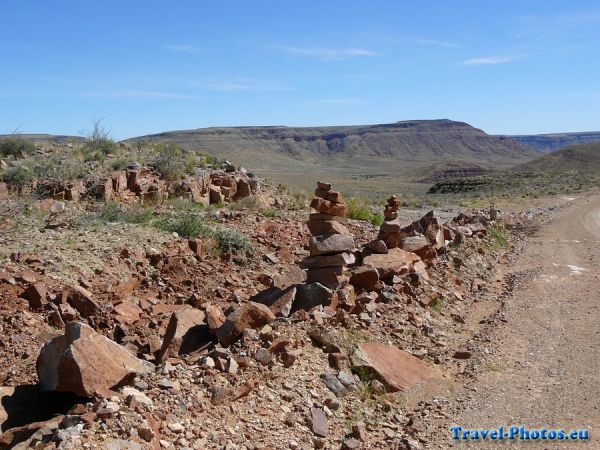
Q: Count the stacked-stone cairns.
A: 2